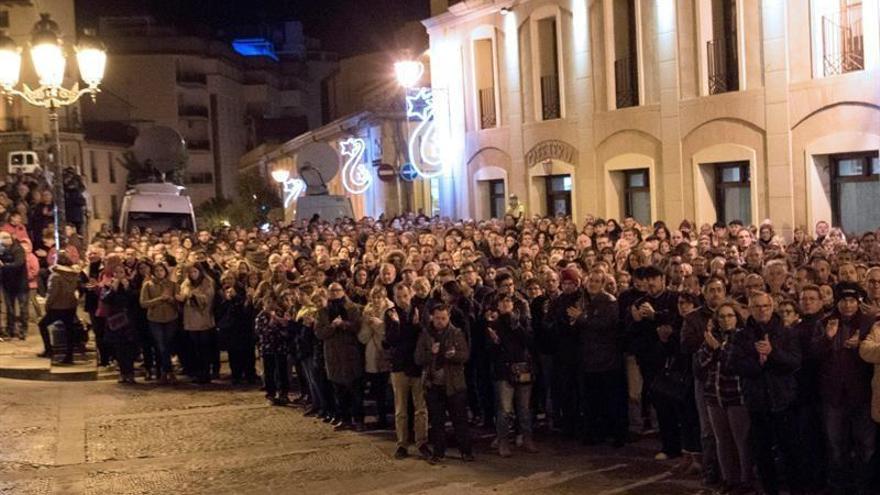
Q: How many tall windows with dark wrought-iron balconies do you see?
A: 5